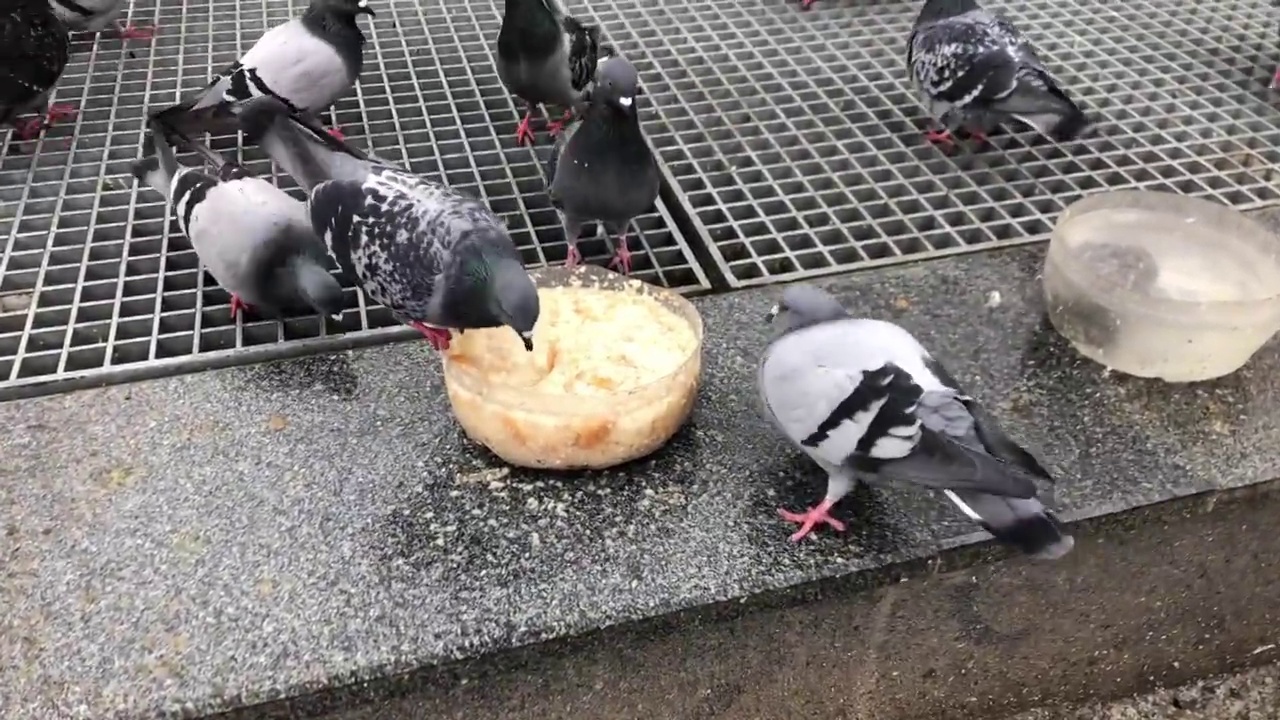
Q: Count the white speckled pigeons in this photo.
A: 2